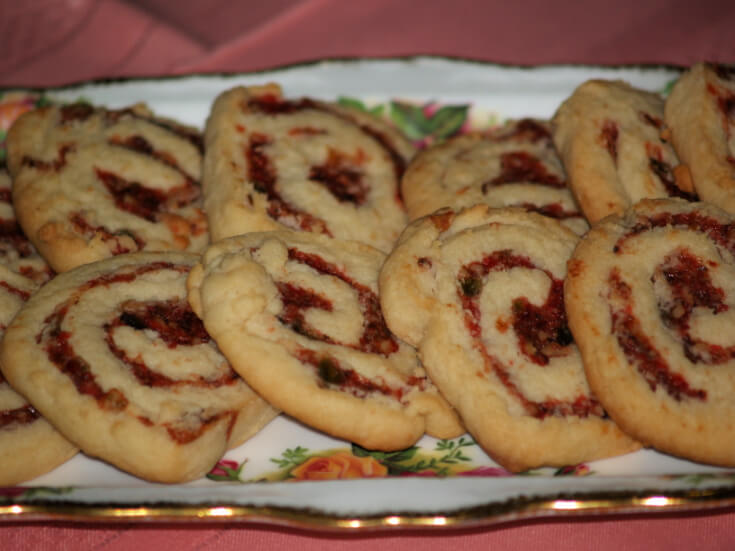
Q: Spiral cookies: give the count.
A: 11